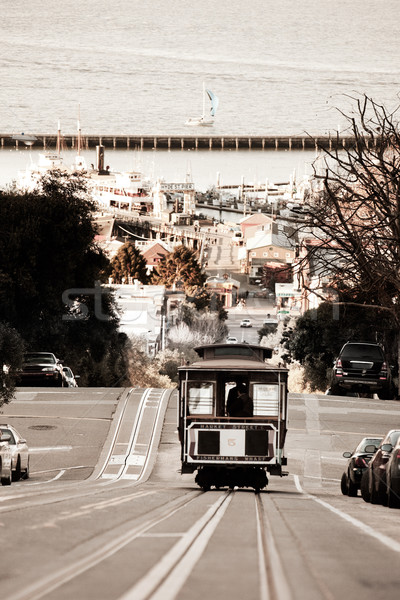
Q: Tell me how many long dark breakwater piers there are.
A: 1